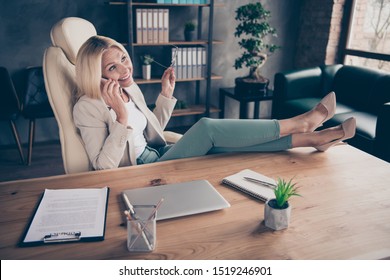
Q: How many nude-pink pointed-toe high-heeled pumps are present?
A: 2